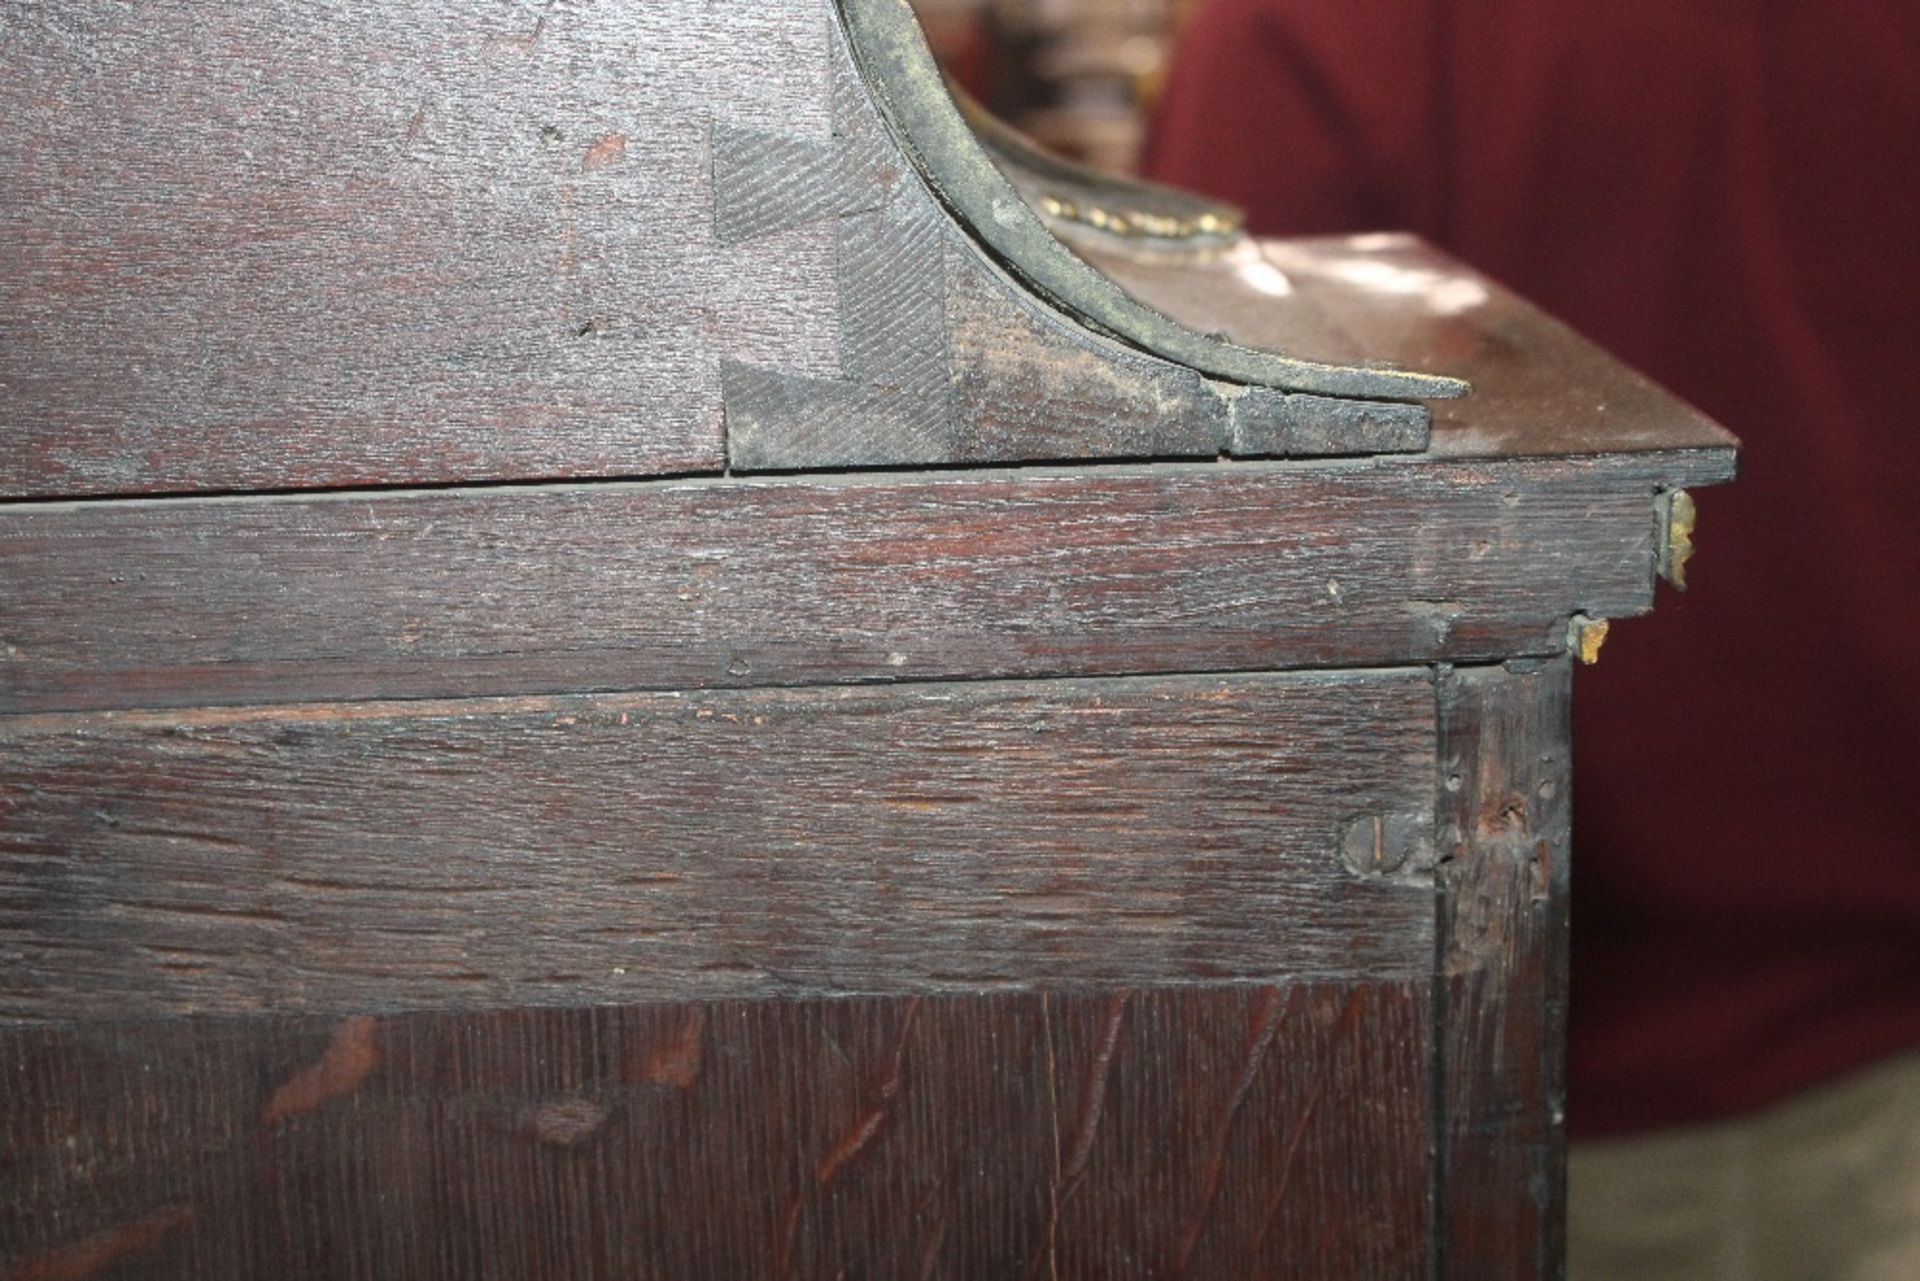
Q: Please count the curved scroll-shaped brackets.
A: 2